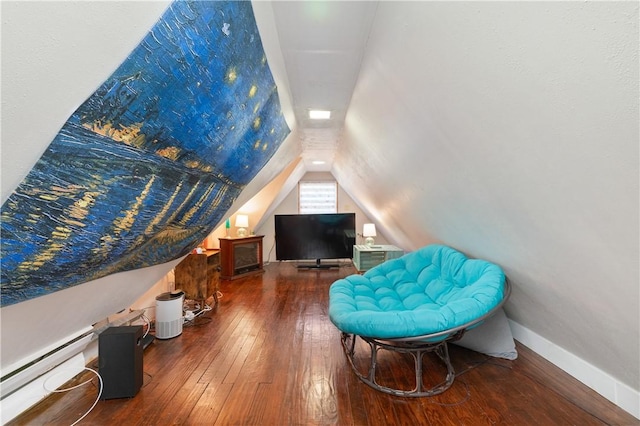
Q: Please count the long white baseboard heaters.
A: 1